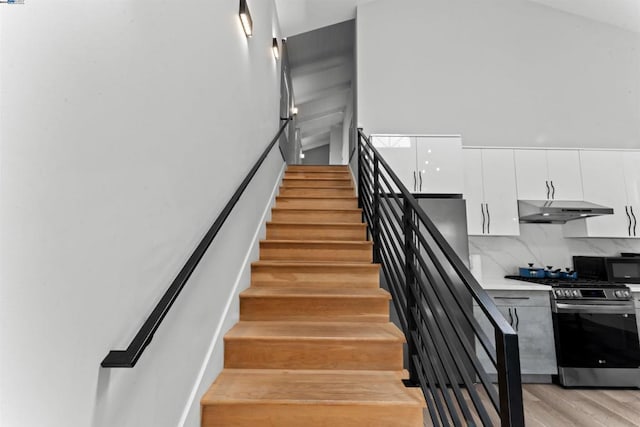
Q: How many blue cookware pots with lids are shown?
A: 3